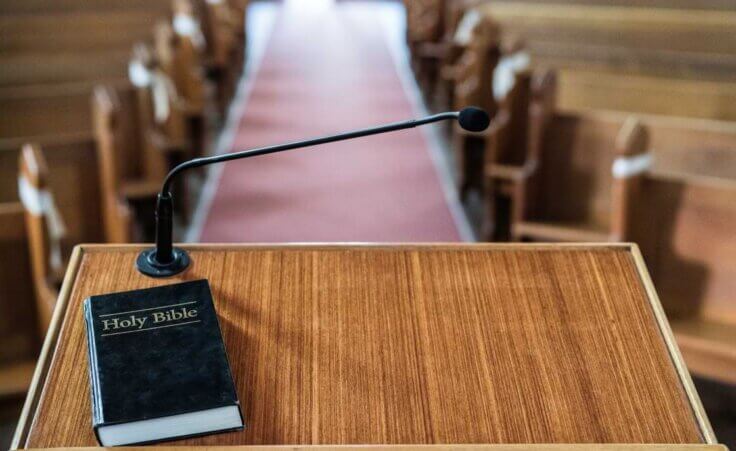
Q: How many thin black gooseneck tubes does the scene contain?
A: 1